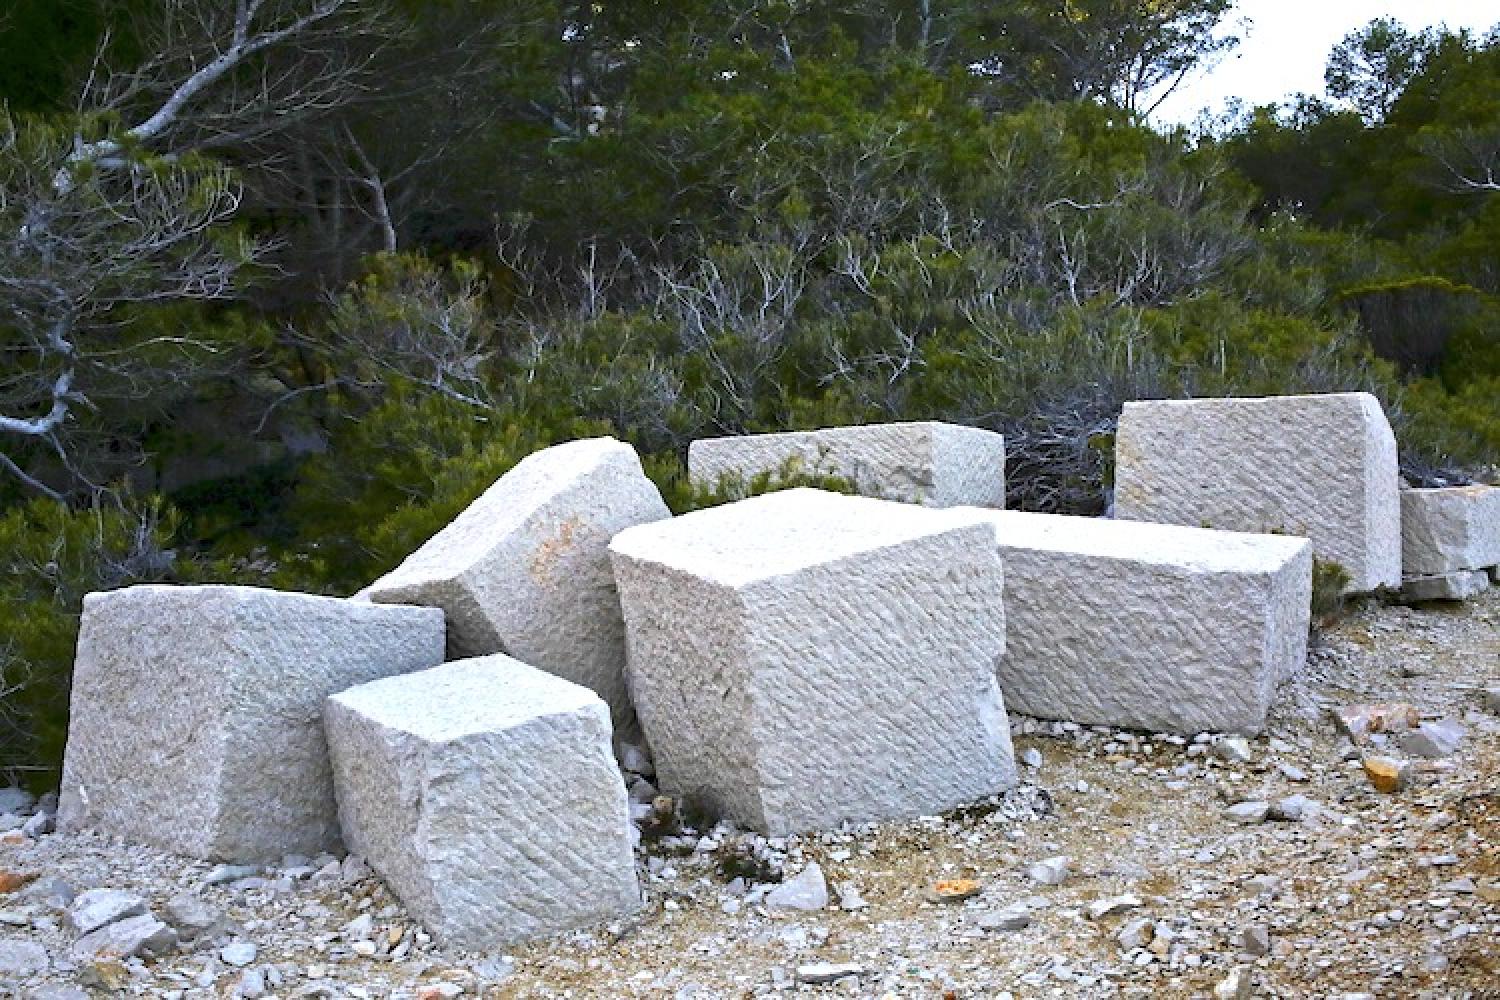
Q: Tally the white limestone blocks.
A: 8